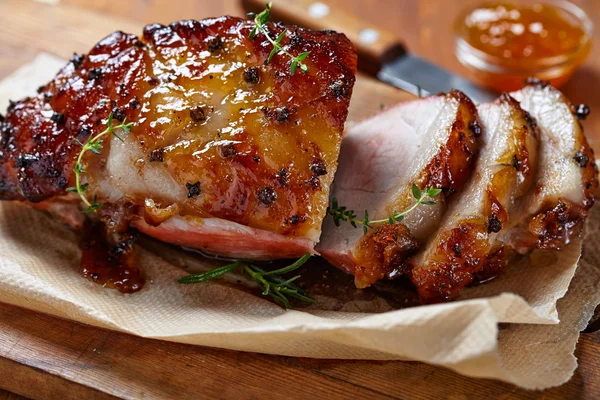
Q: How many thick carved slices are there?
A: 3